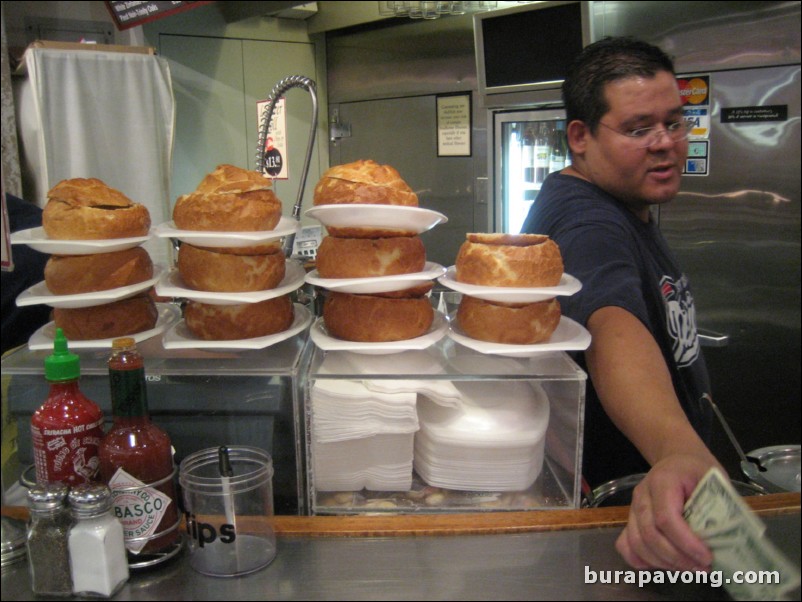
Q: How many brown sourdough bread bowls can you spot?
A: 11